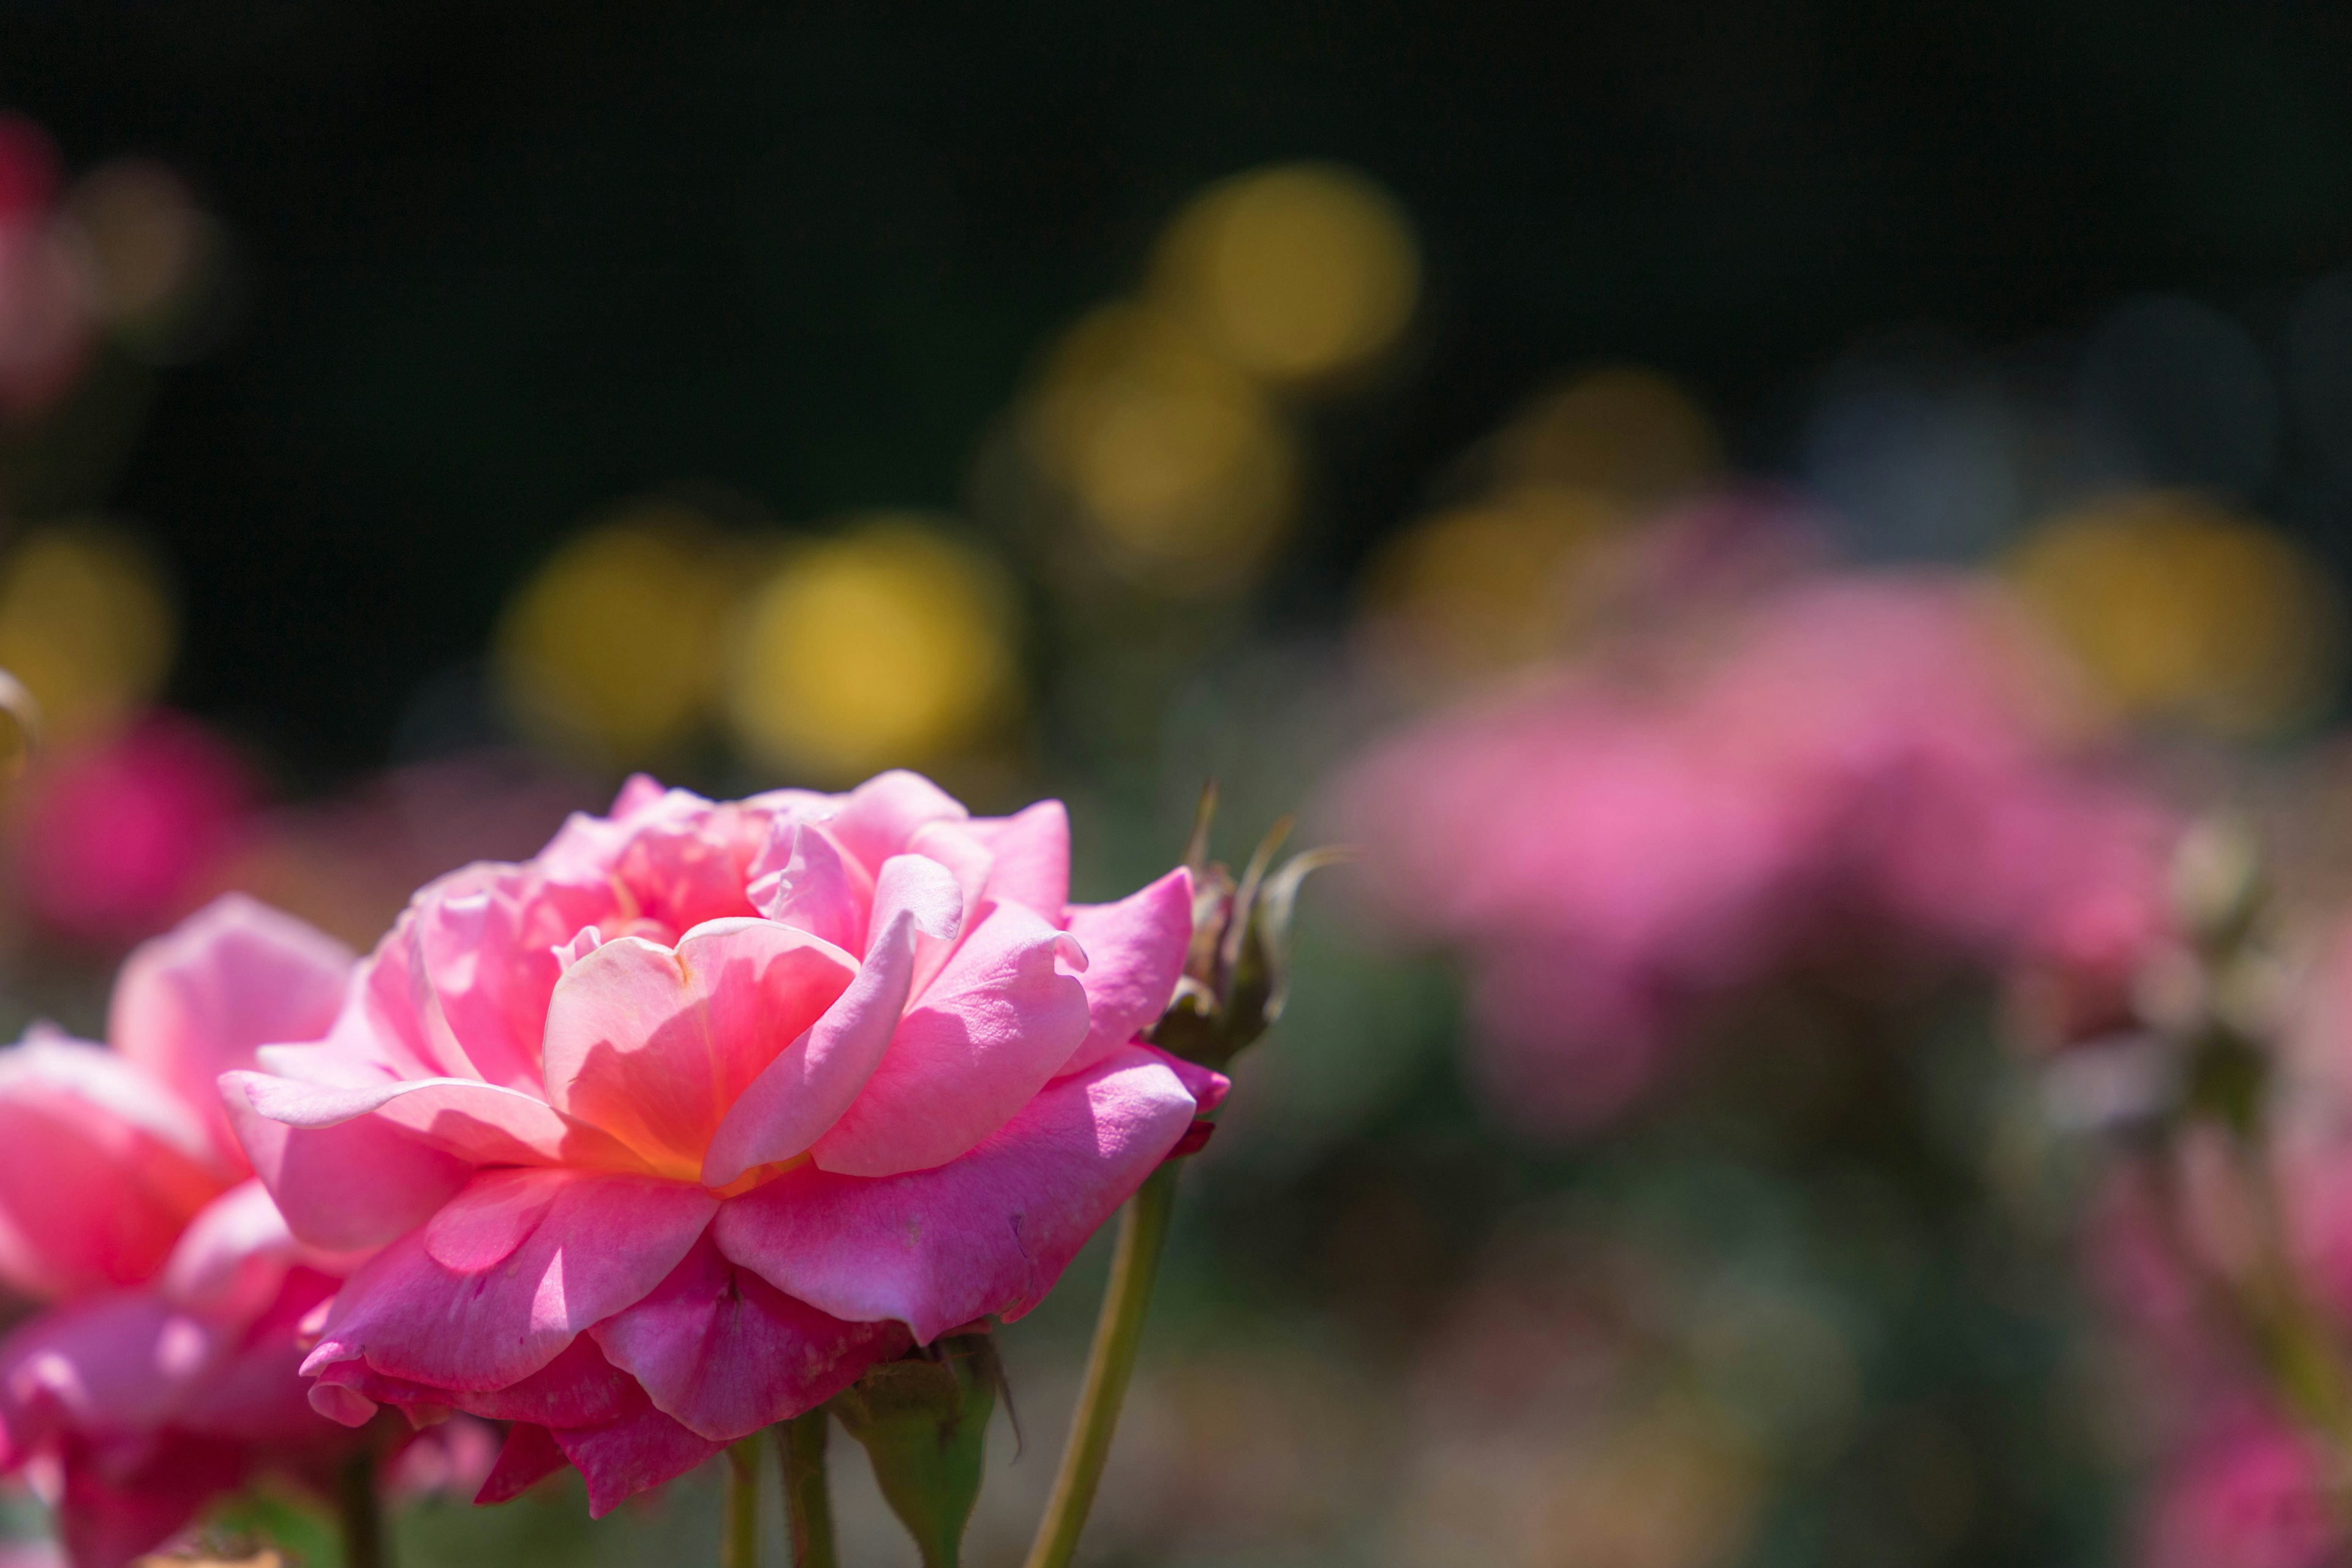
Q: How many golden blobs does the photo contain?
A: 8